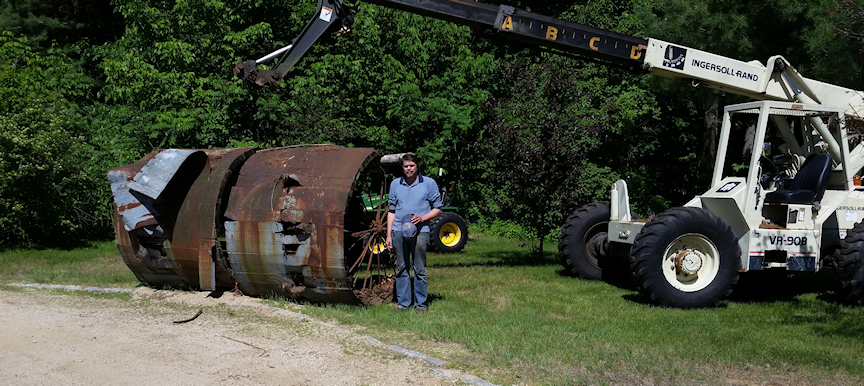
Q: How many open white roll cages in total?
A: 1